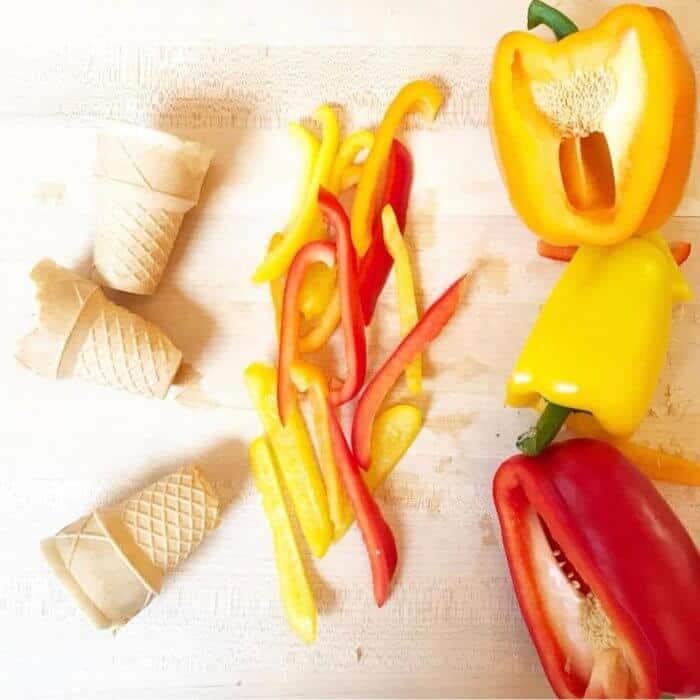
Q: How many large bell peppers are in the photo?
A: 3